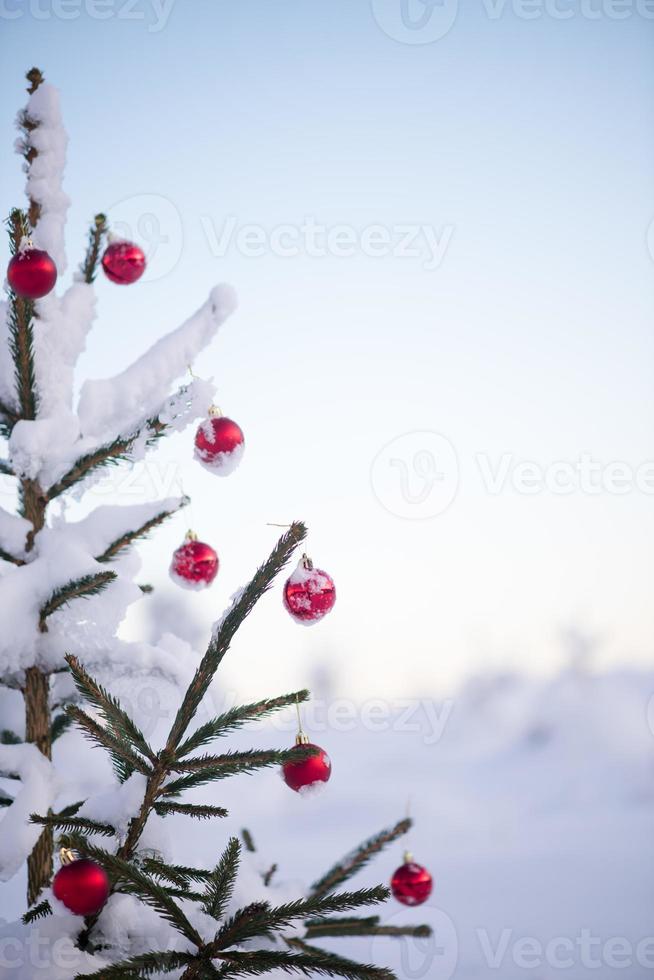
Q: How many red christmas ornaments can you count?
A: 8